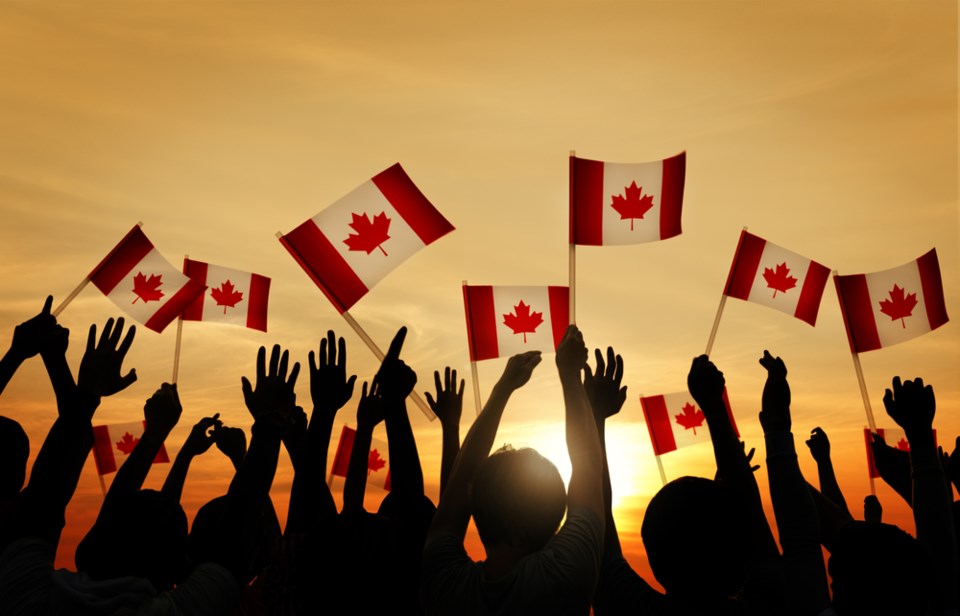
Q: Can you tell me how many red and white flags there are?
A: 11